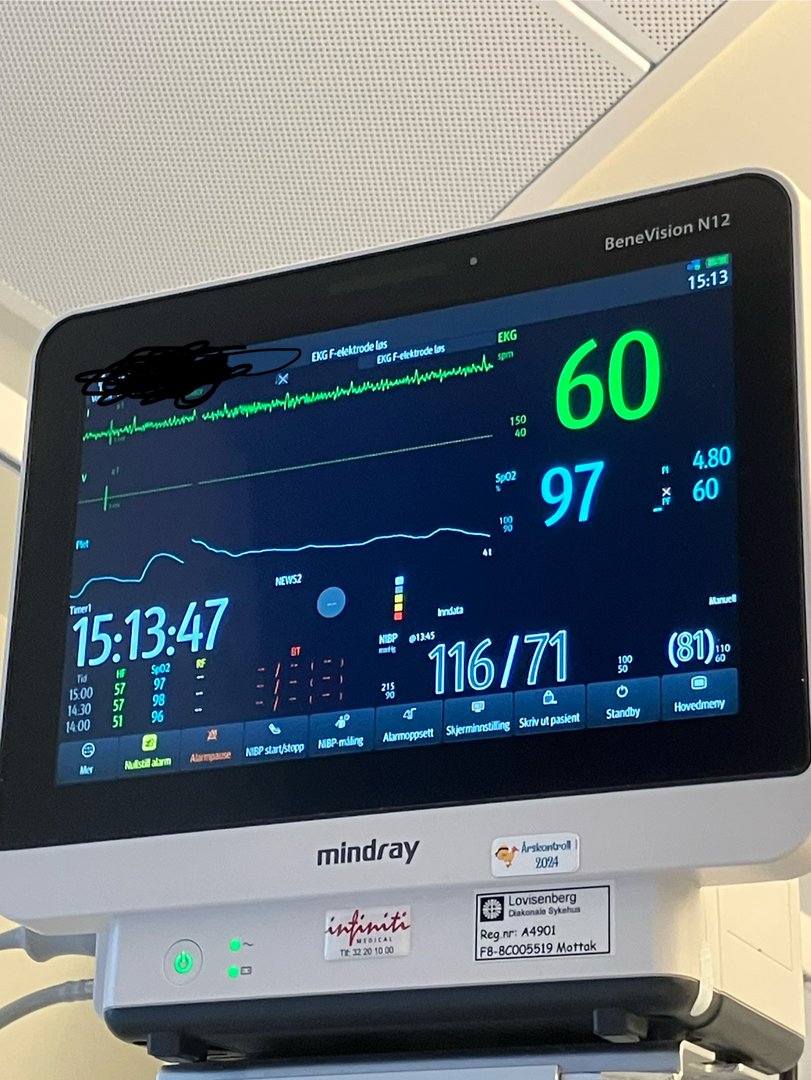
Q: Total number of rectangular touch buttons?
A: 10